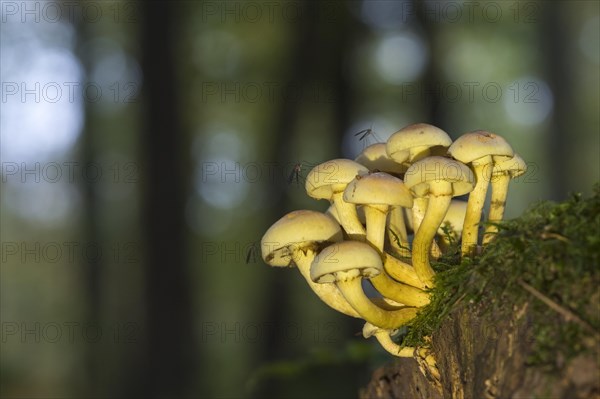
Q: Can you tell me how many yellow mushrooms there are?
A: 11